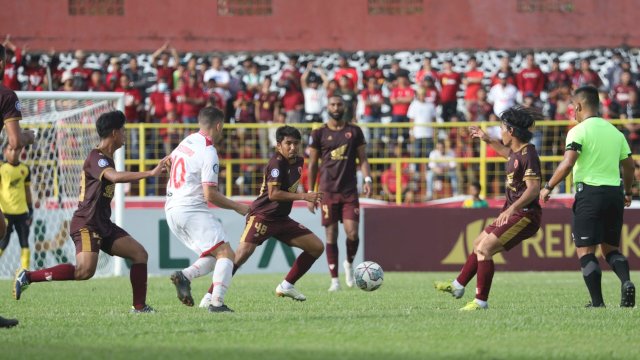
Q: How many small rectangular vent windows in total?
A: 4